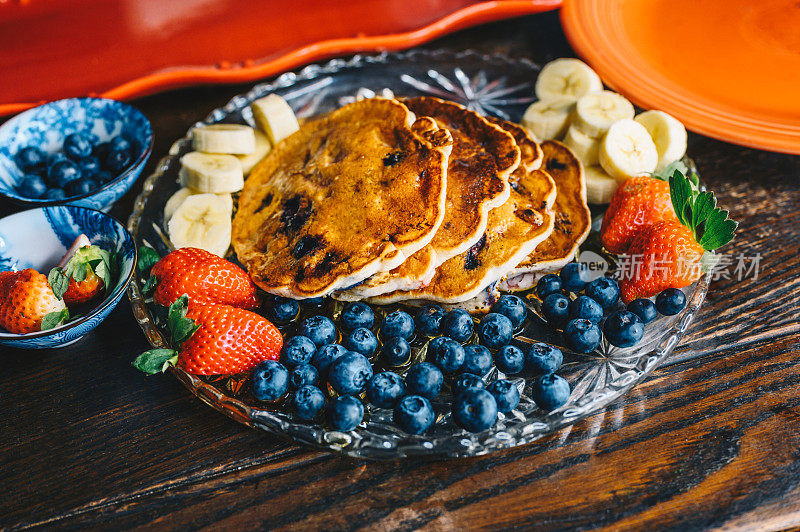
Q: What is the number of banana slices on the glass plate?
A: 13